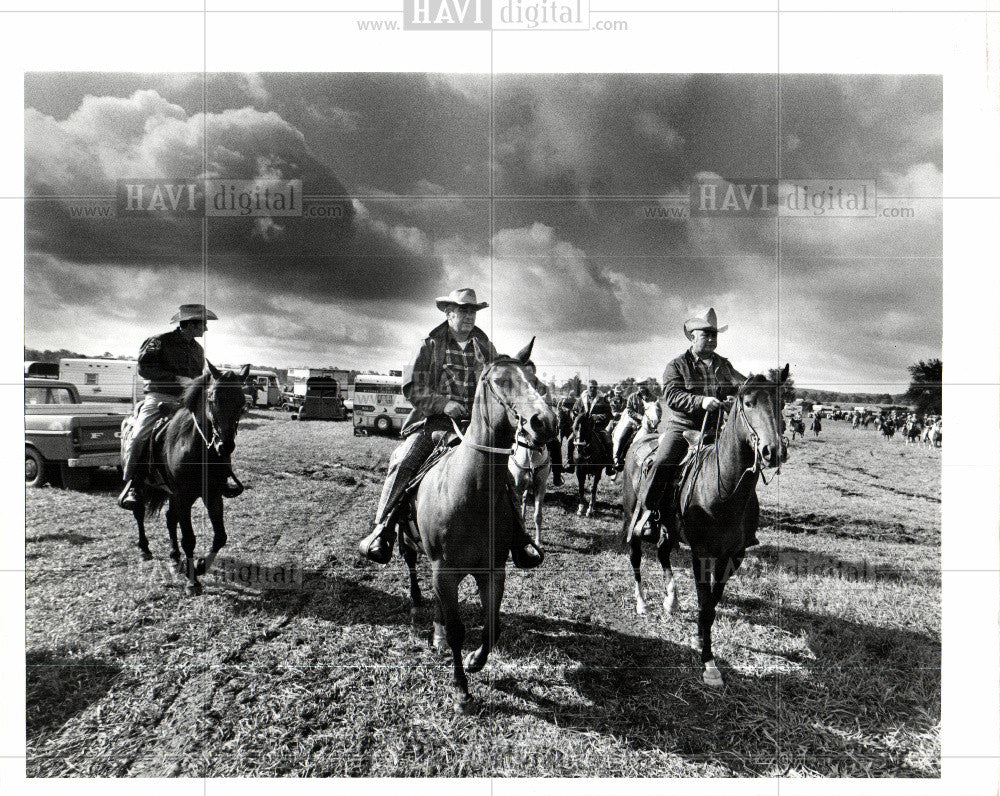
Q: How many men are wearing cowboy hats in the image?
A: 3